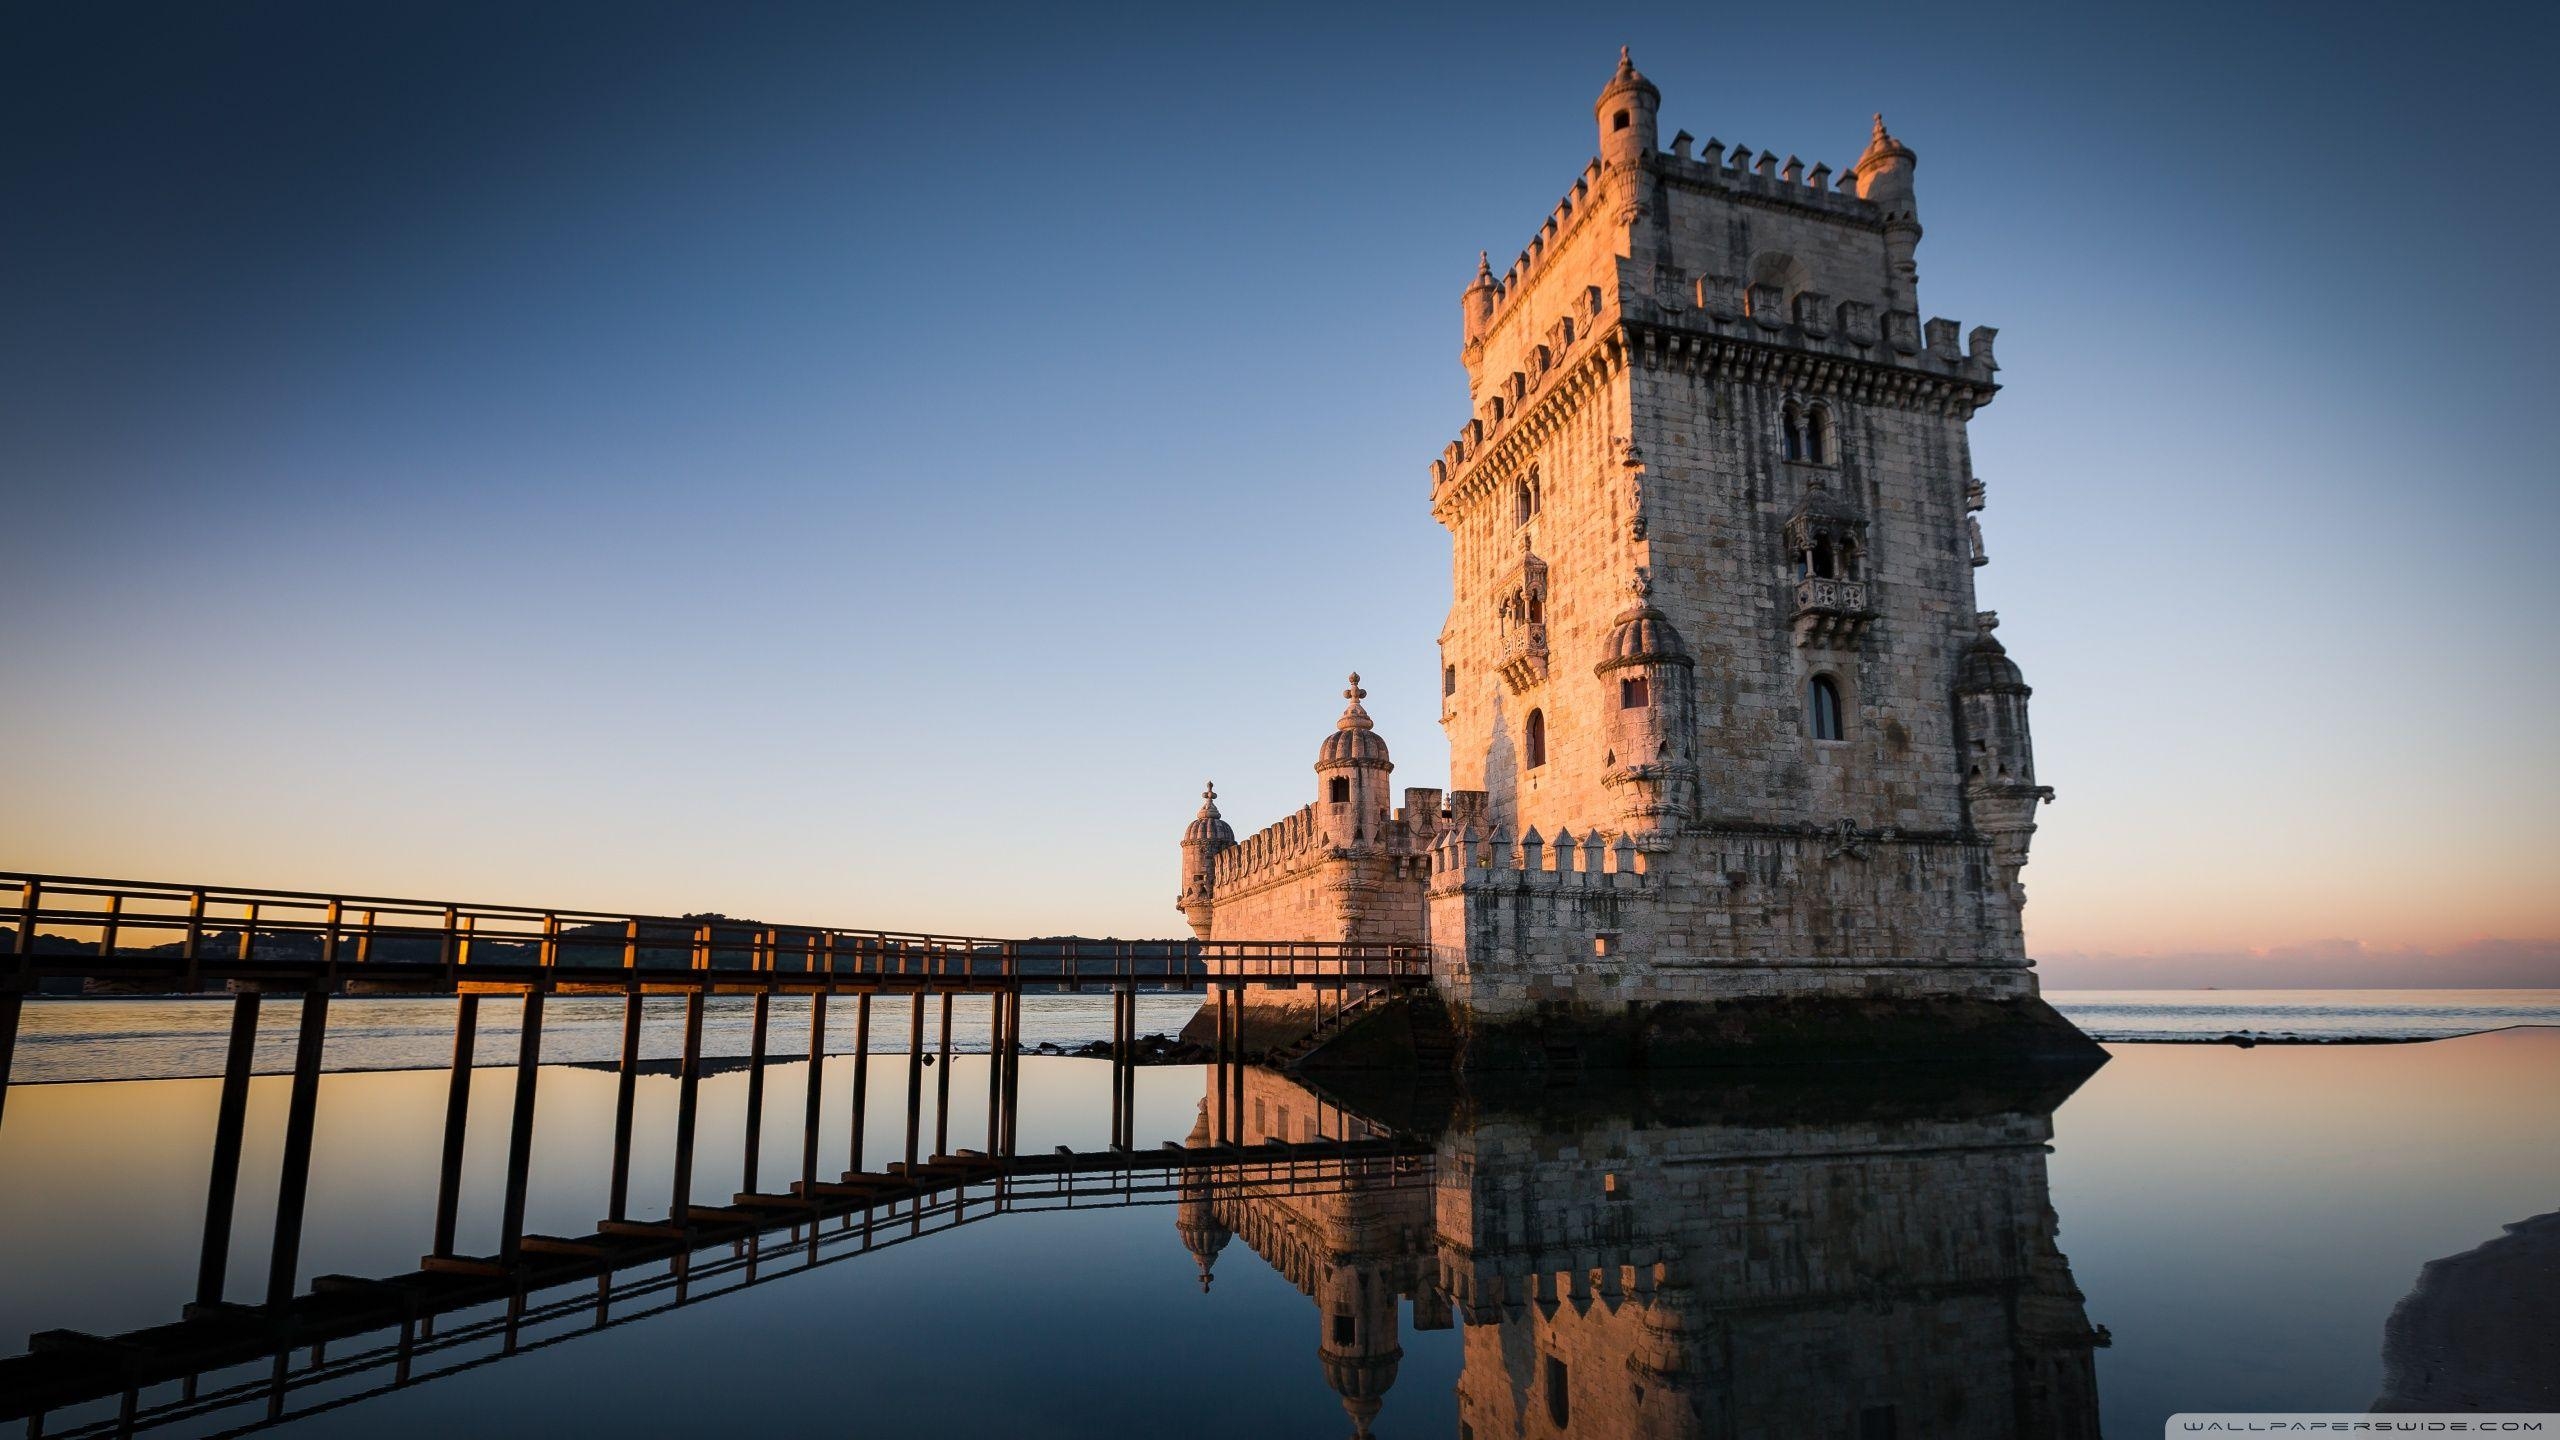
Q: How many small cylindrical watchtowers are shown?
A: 7